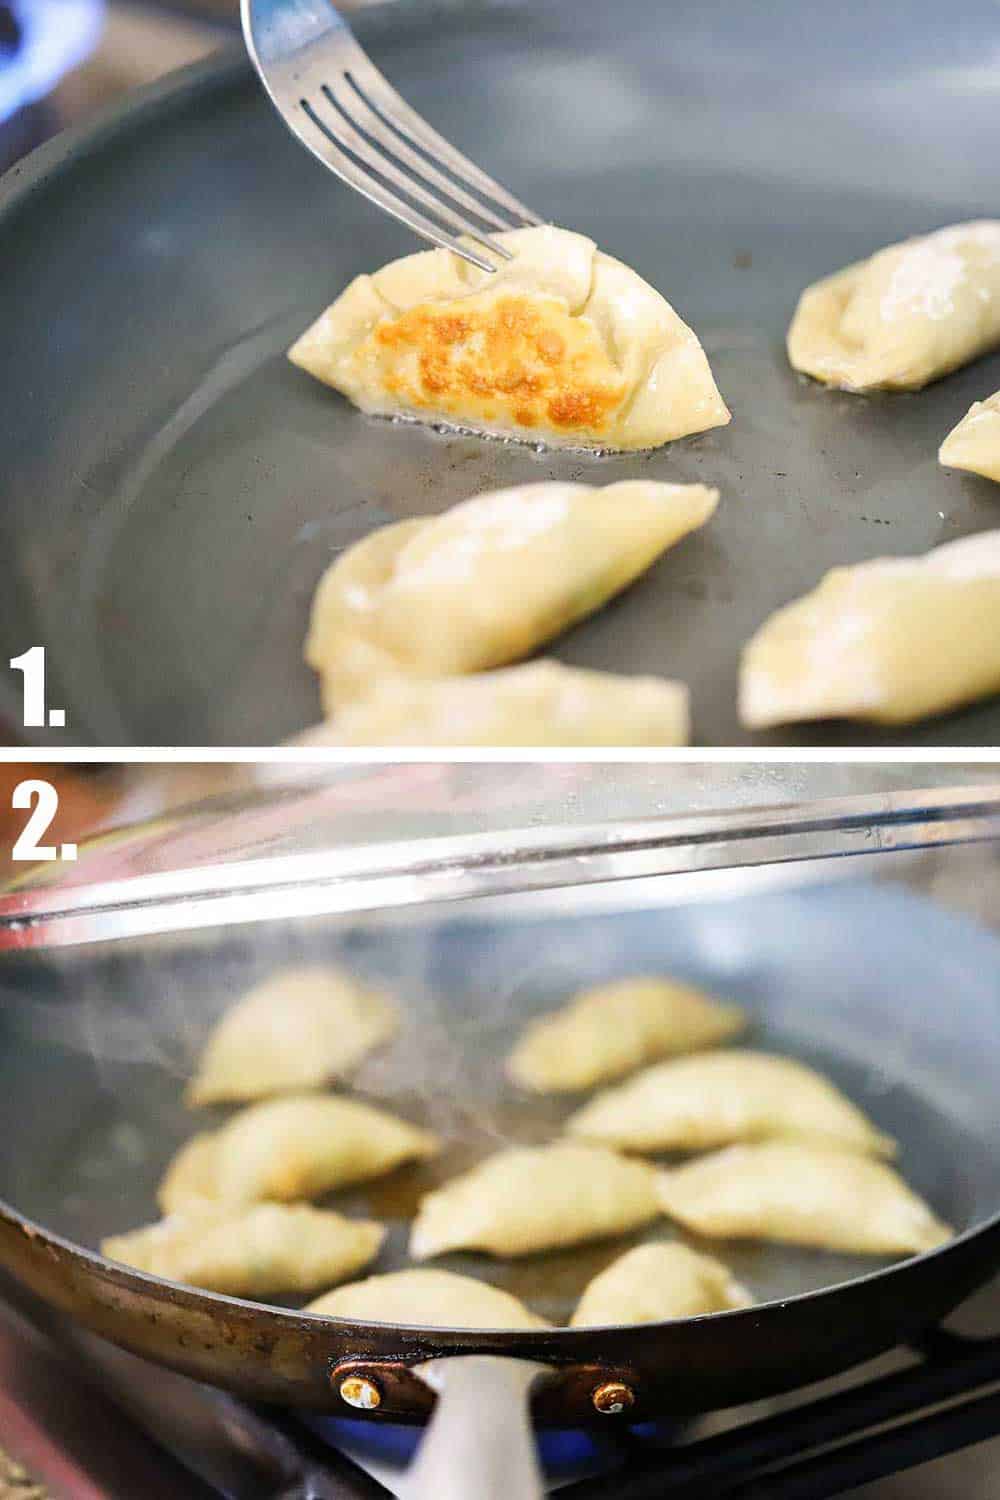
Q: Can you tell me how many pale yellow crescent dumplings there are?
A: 15